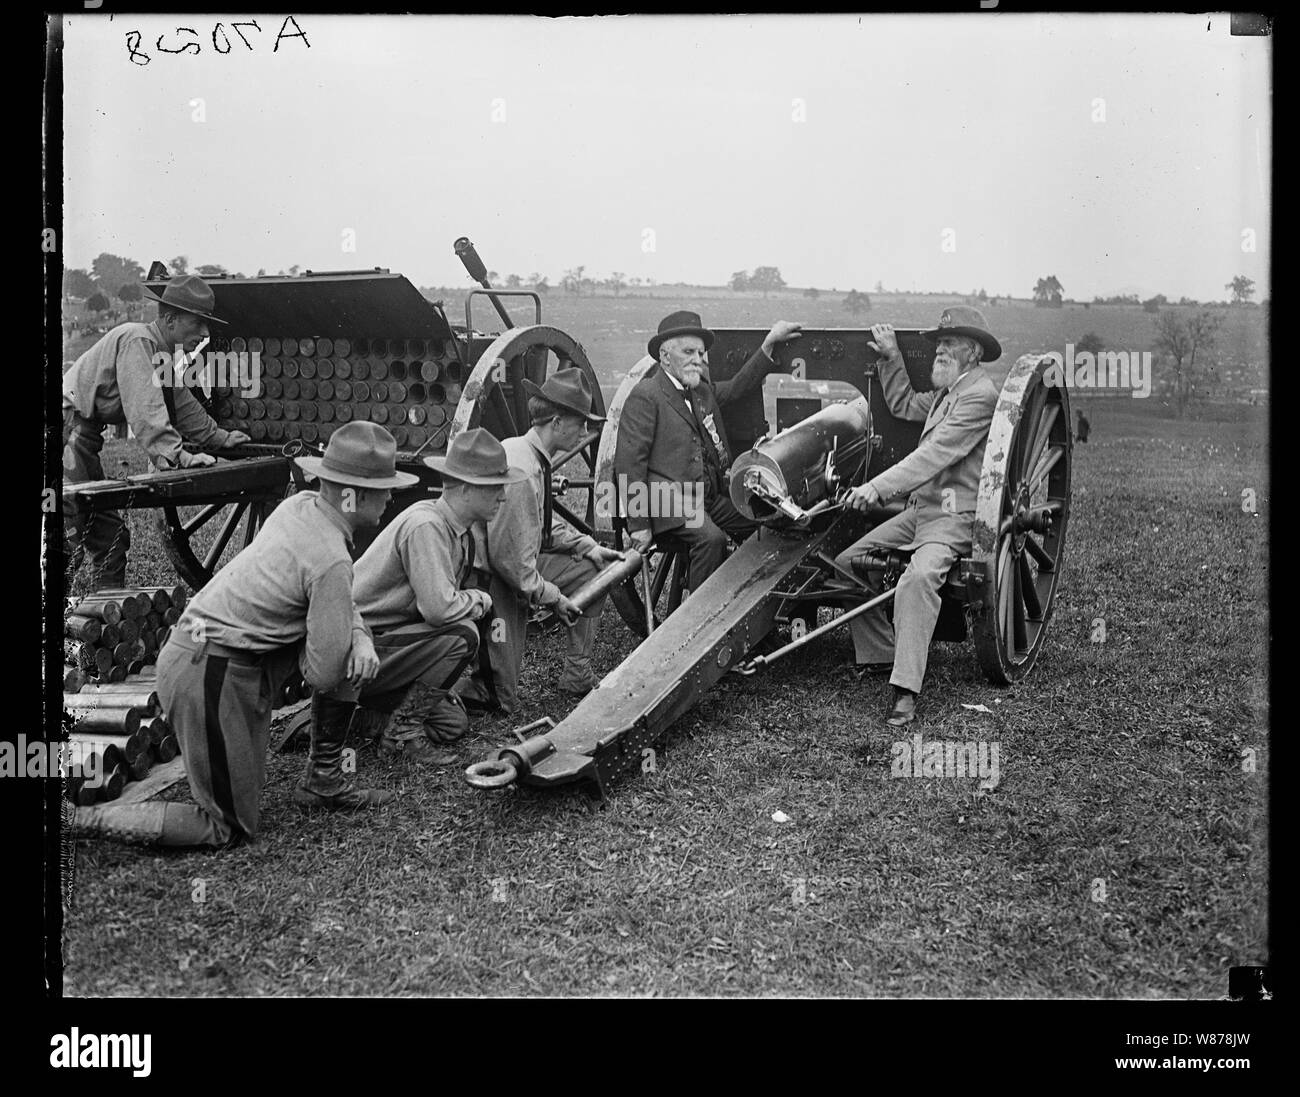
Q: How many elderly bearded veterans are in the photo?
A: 2